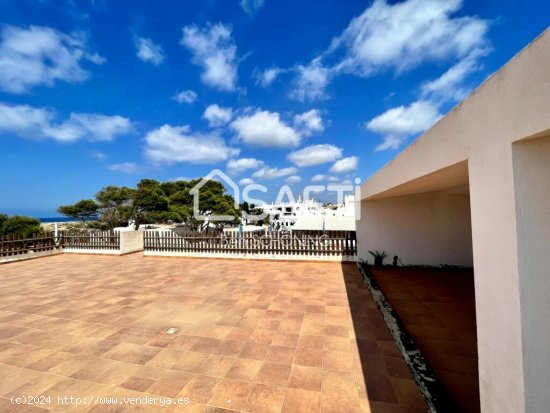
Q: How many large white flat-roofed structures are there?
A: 1